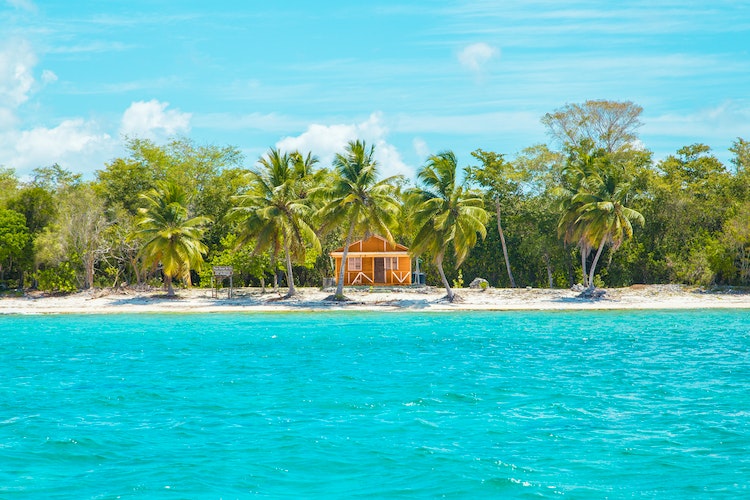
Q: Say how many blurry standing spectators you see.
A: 0